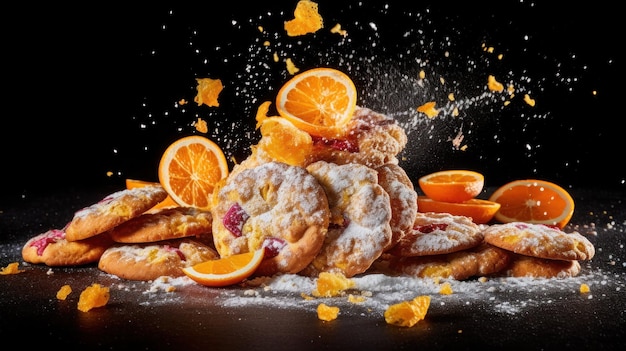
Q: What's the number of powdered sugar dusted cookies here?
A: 12